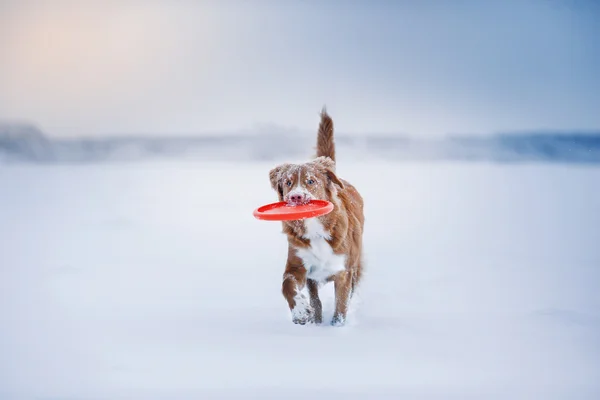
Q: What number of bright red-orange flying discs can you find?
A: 1